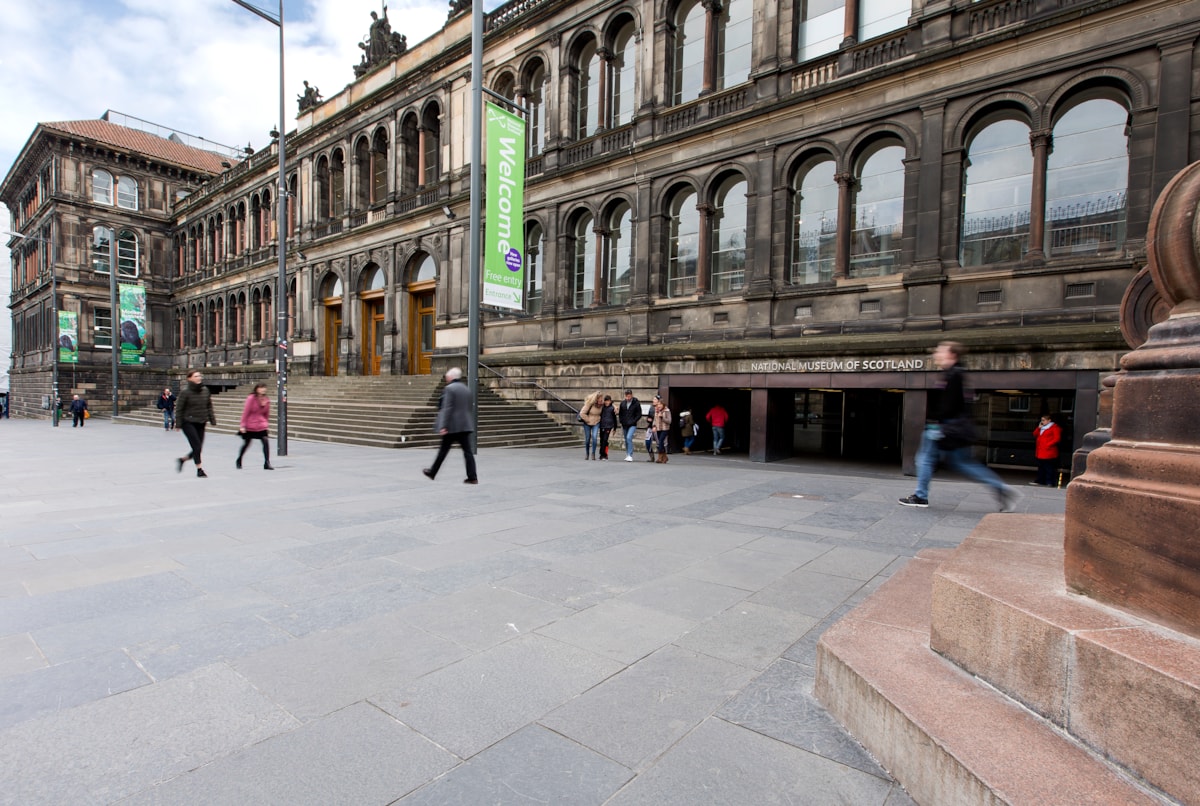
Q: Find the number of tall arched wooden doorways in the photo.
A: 3